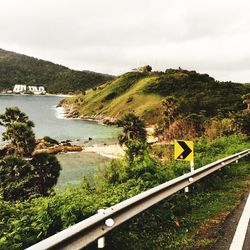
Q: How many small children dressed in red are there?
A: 0